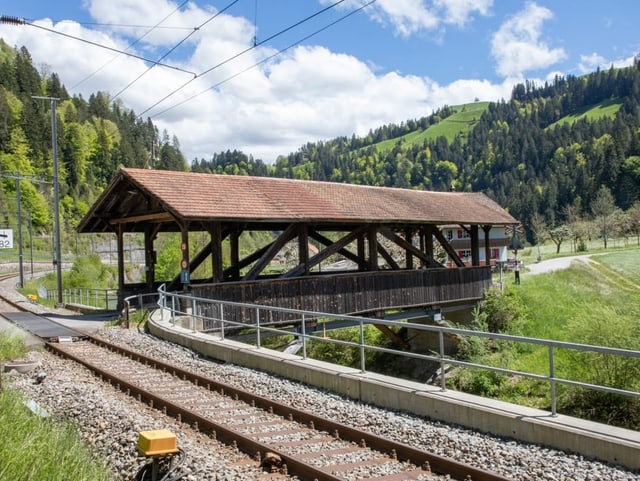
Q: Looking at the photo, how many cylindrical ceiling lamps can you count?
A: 0